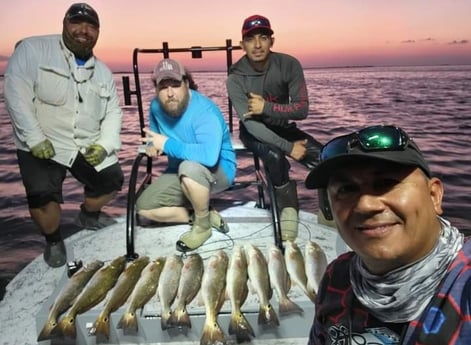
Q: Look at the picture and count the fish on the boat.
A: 12